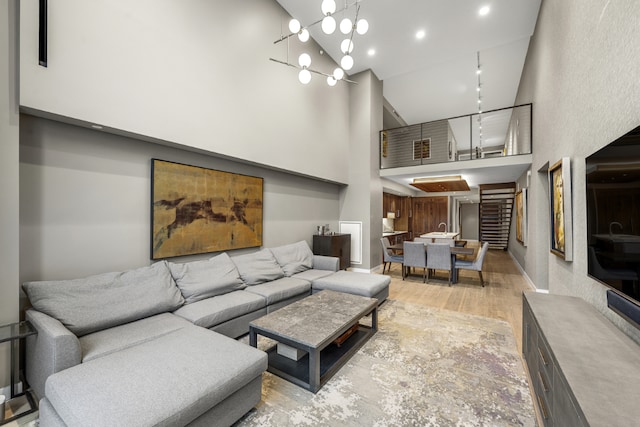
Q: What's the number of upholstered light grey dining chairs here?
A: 6